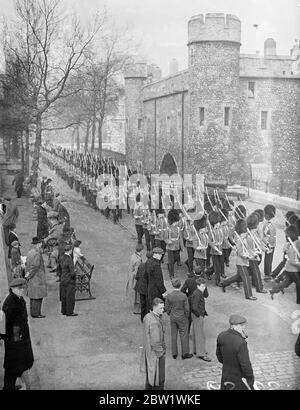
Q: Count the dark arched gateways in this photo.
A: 1